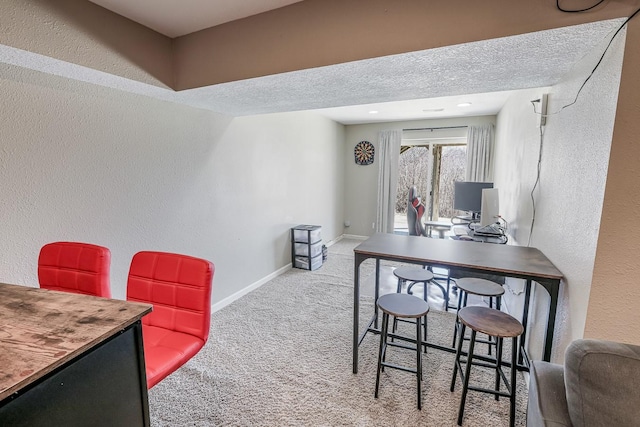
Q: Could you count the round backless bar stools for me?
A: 4